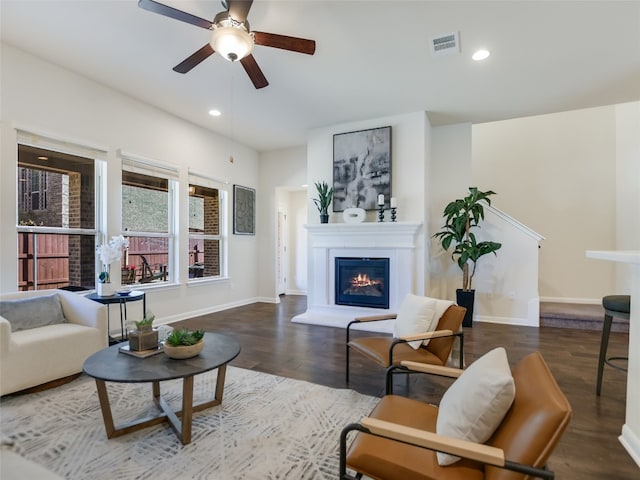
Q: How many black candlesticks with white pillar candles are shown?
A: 2